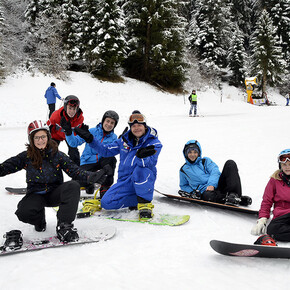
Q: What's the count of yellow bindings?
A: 2